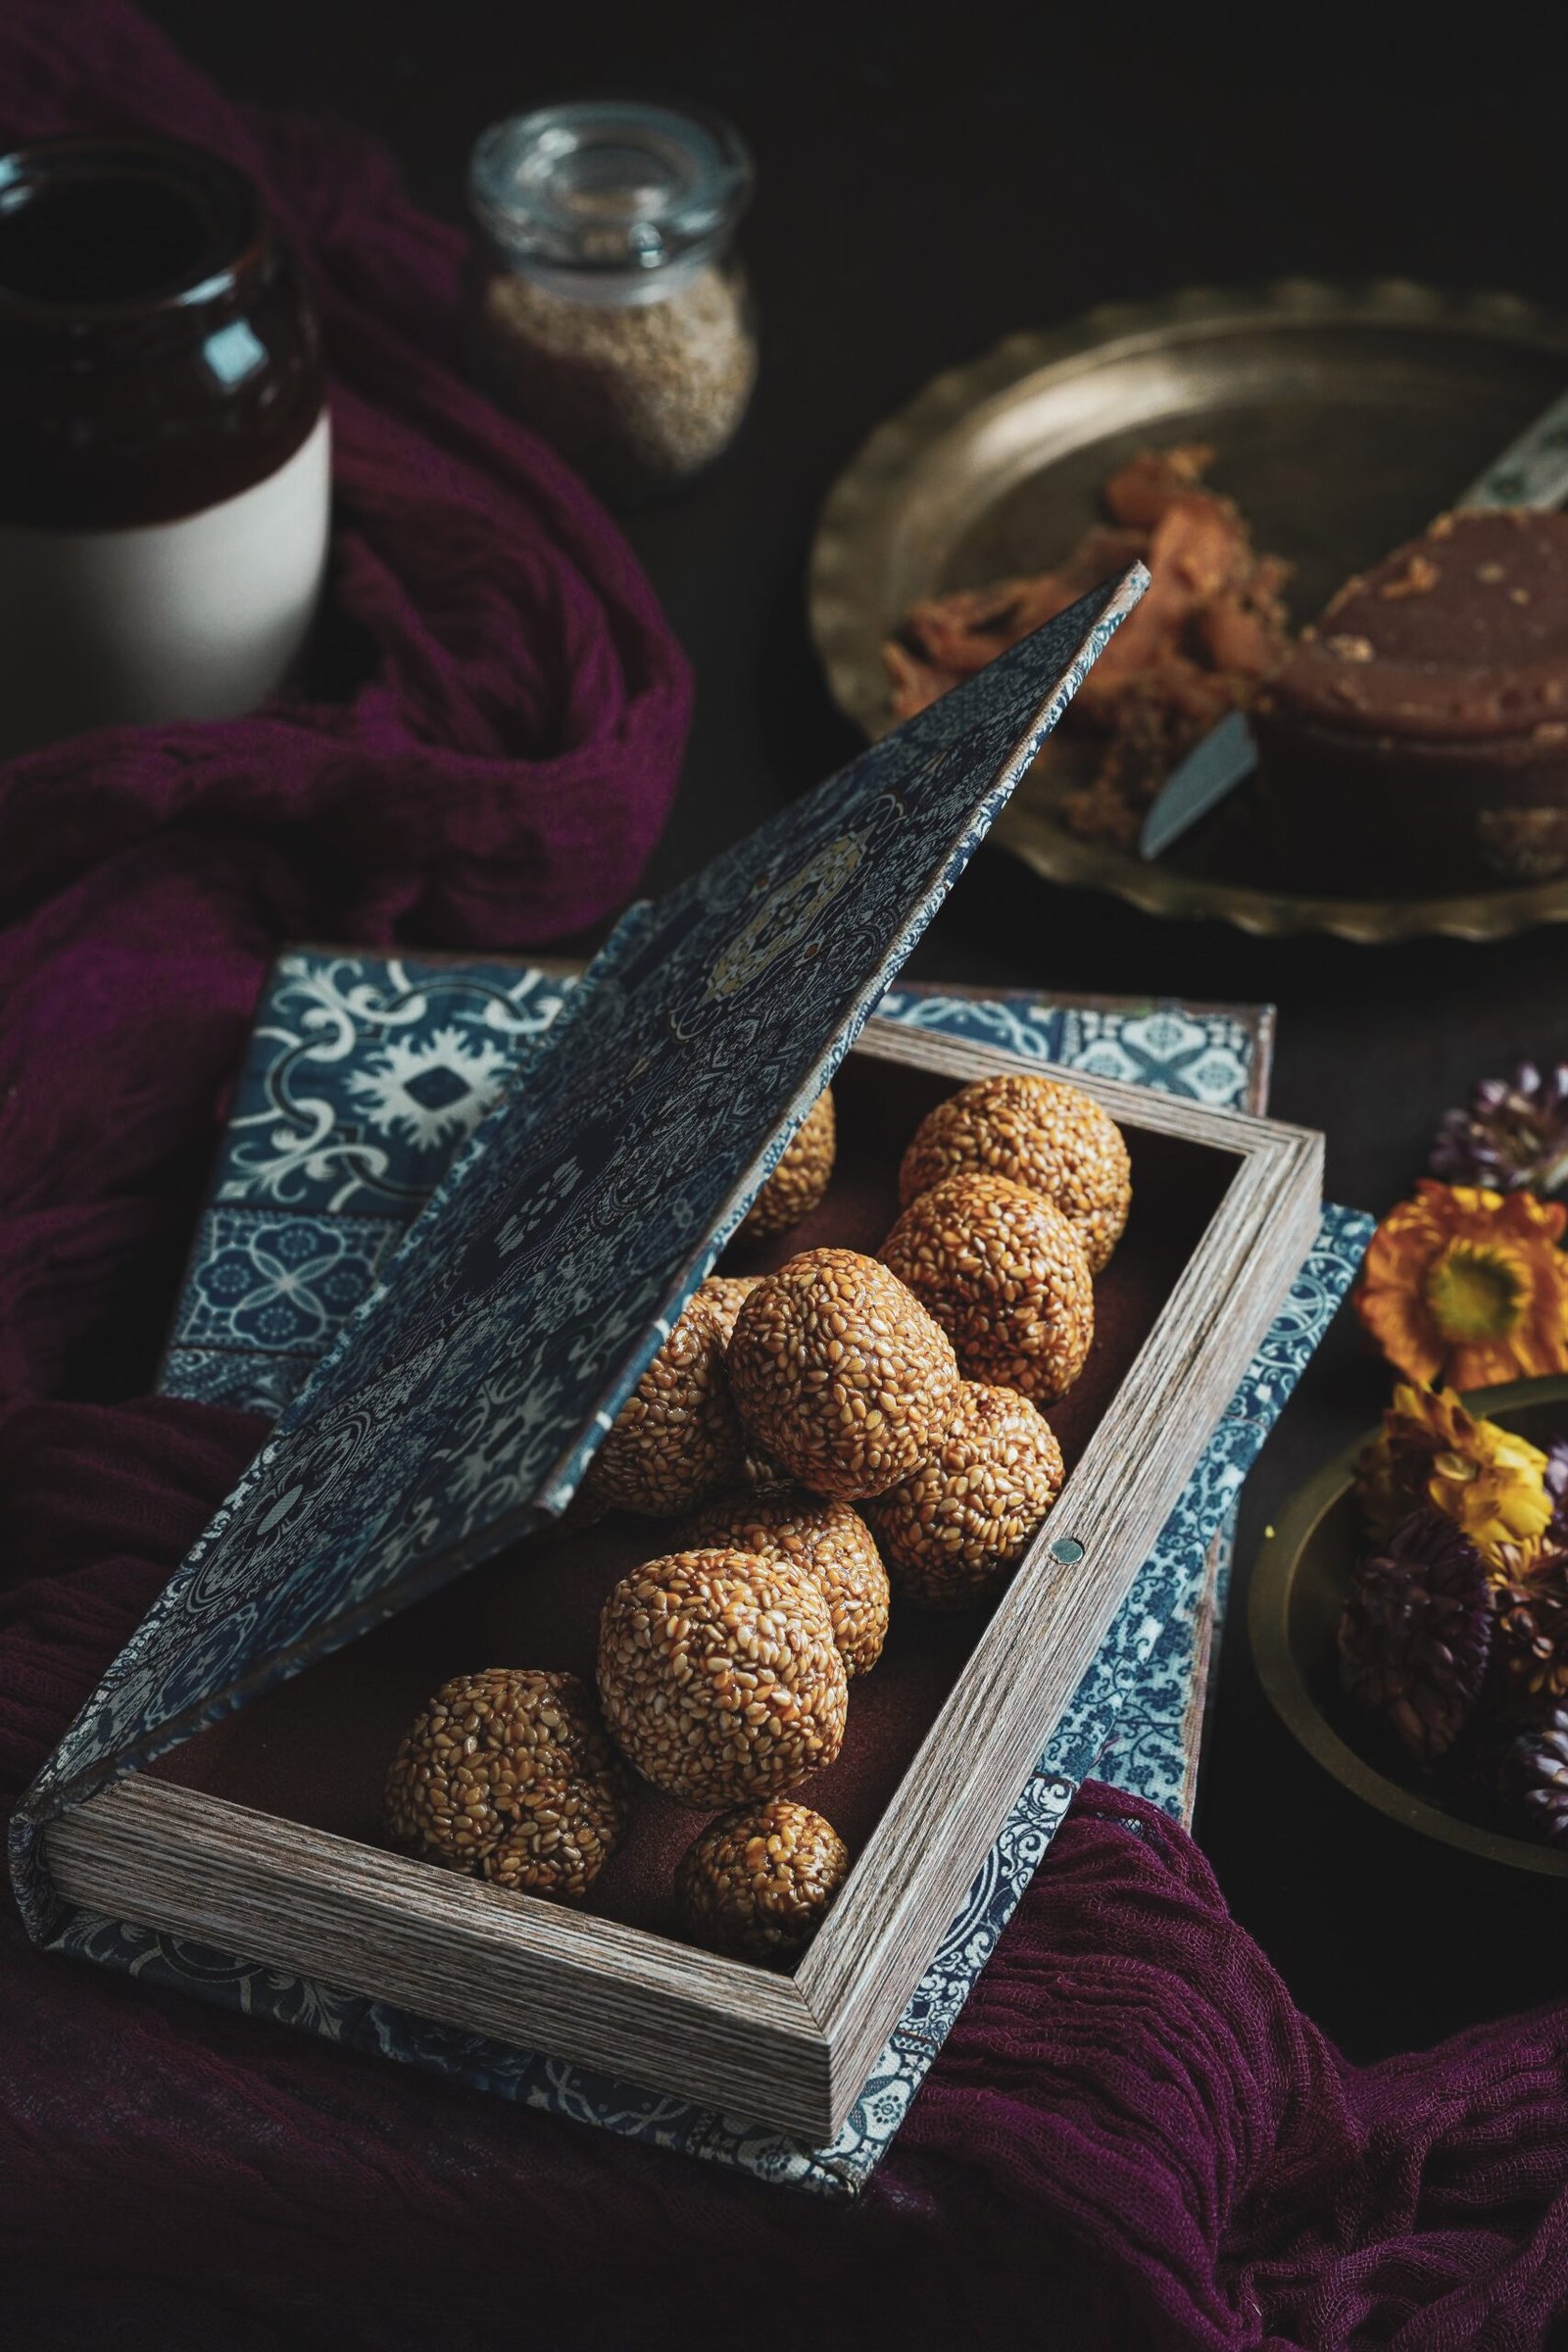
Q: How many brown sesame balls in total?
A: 11